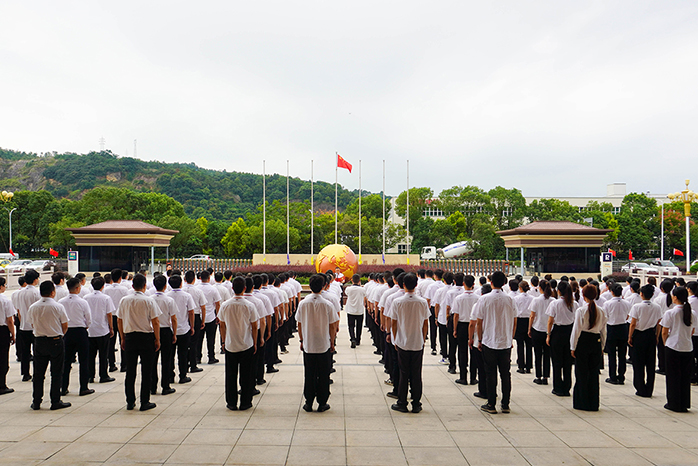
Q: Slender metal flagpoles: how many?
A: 7